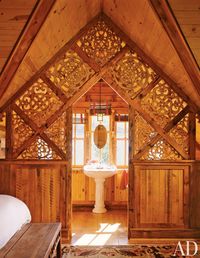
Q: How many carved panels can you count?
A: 11